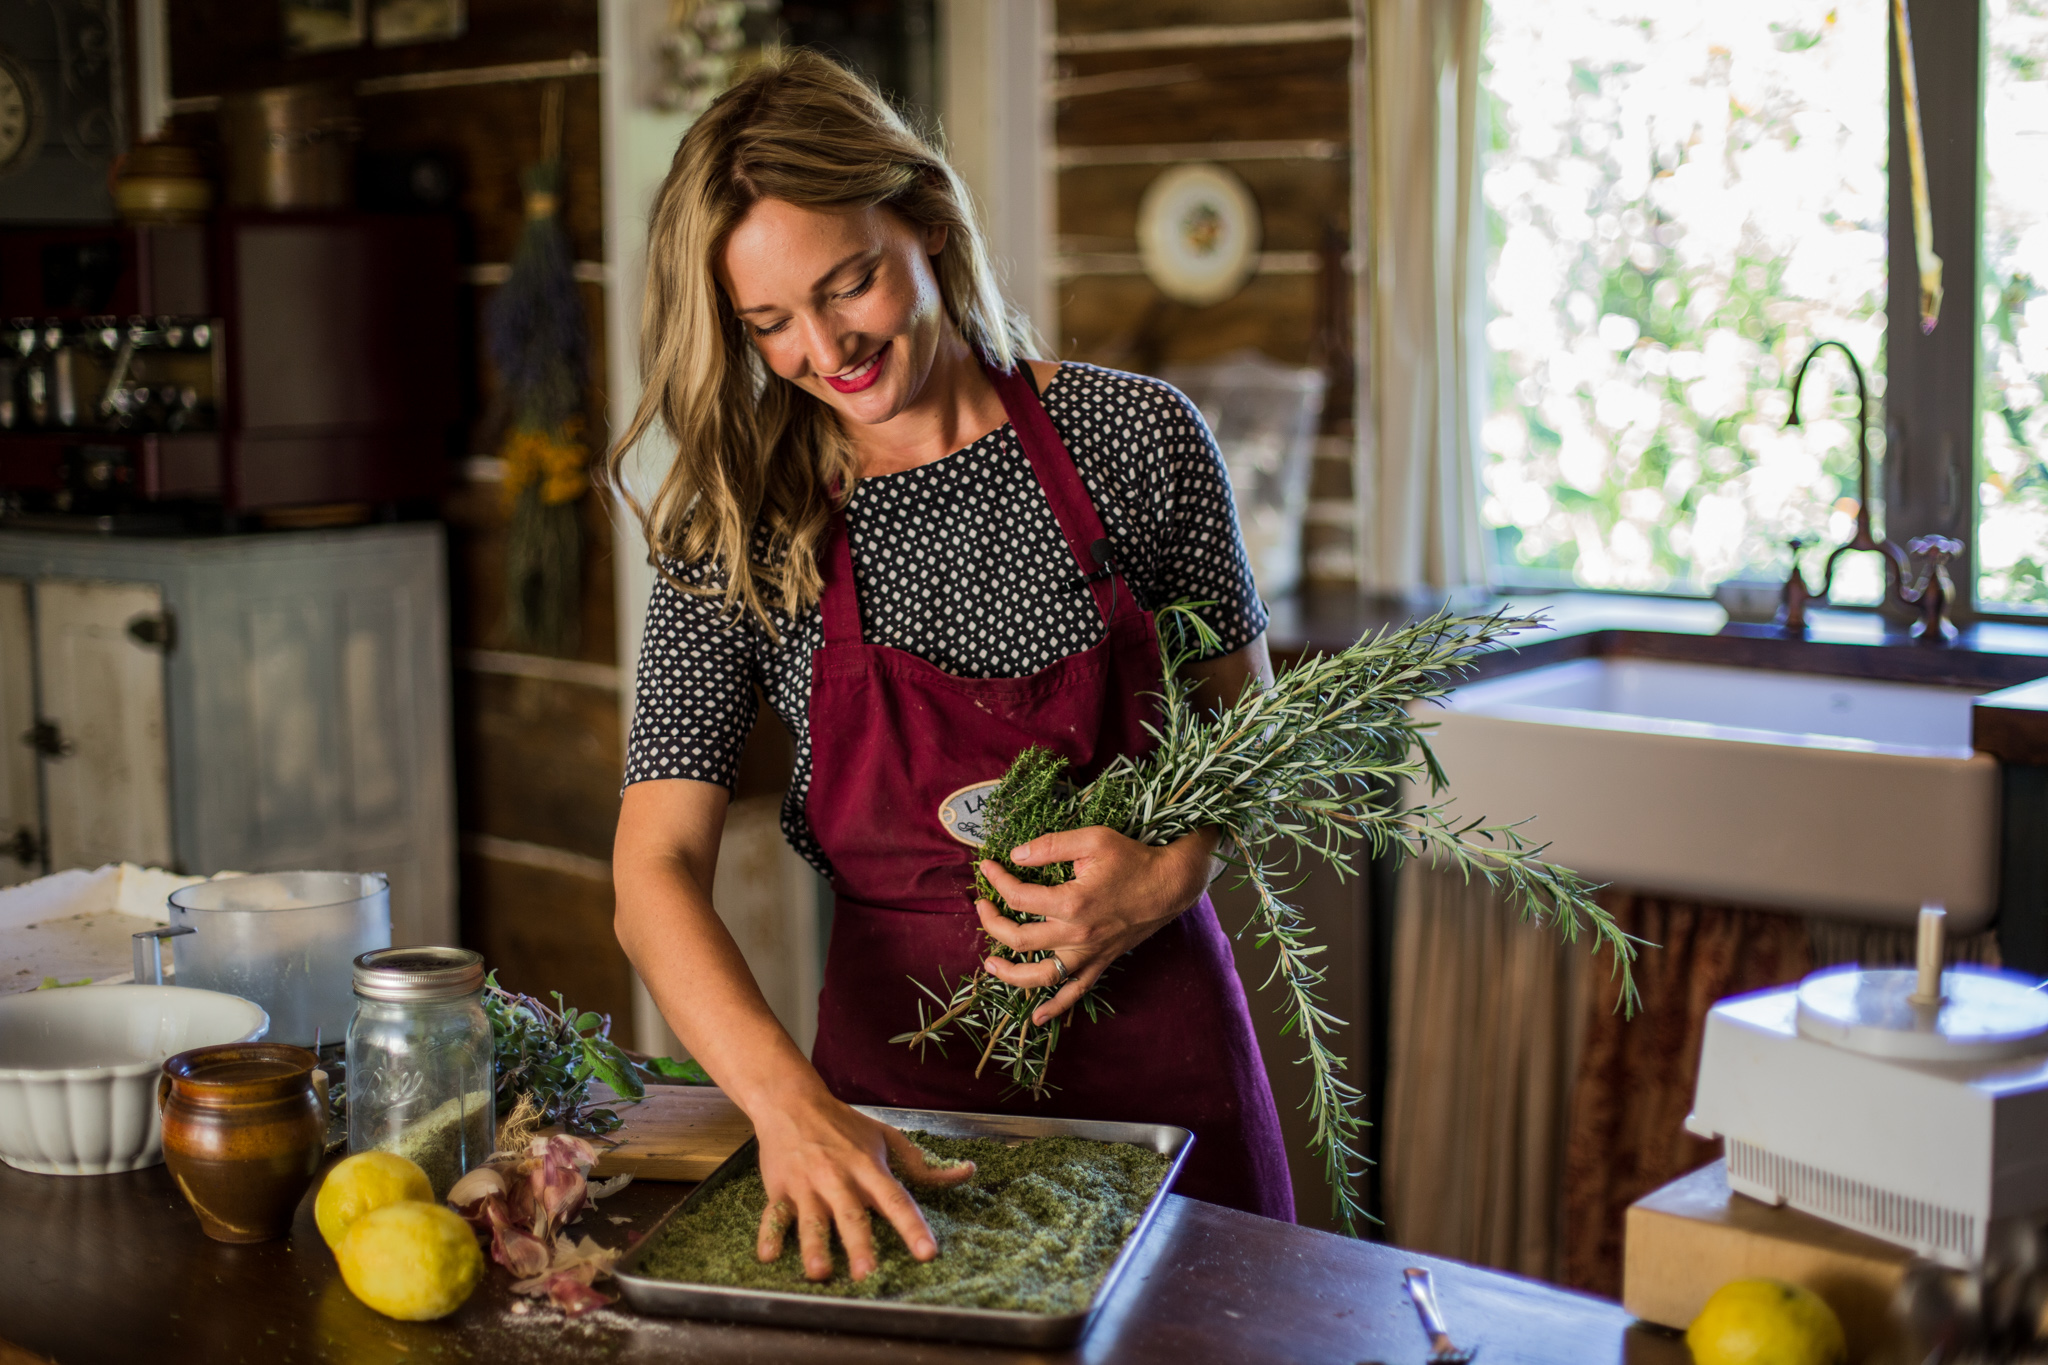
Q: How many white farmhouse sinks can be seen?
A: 1